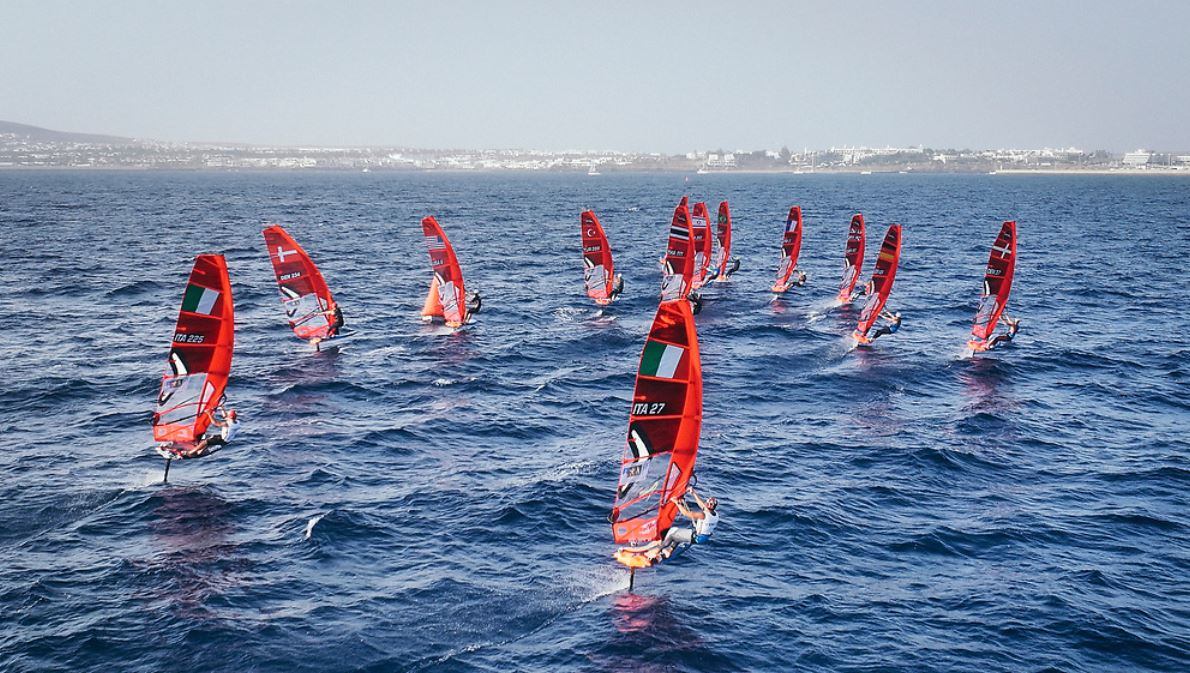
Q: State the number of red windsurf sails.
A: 12